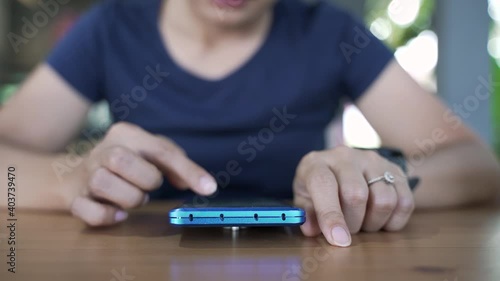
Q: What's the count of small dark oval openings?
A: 4